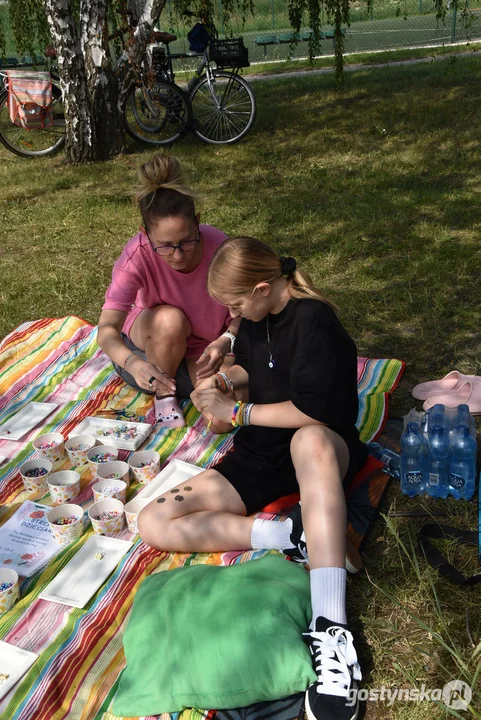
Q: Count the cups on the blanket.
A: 12